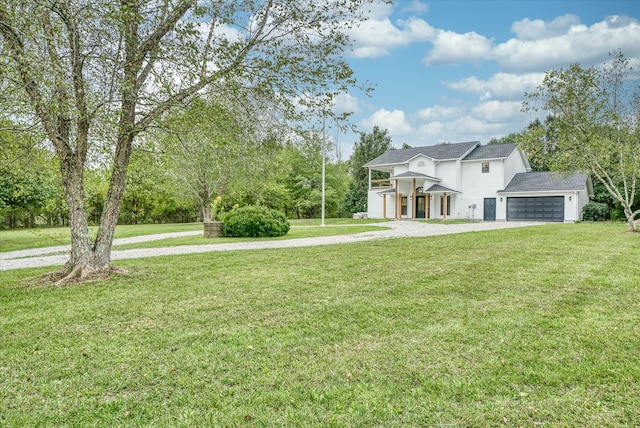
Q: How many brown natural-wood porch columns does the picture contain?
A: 6